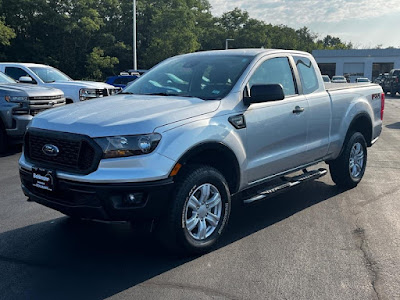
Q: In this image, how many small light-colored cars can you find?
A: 3